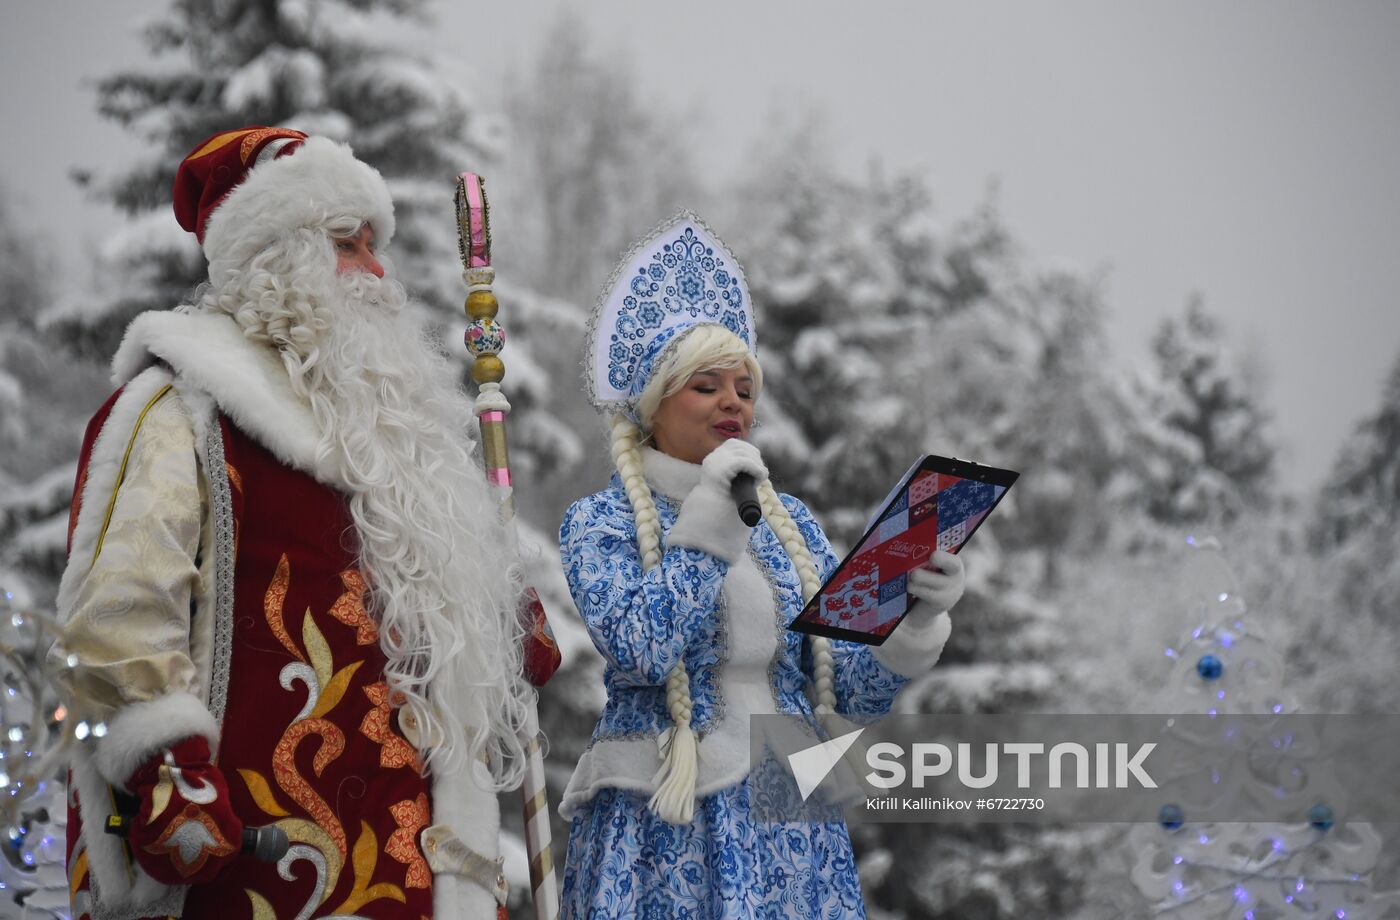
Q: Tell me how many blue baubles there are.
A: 3